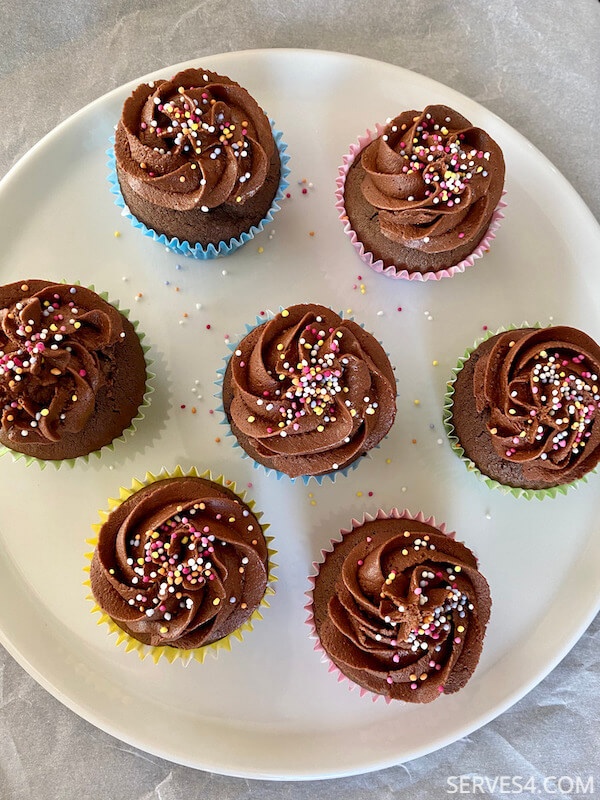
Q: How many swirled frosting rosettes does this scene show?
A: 7